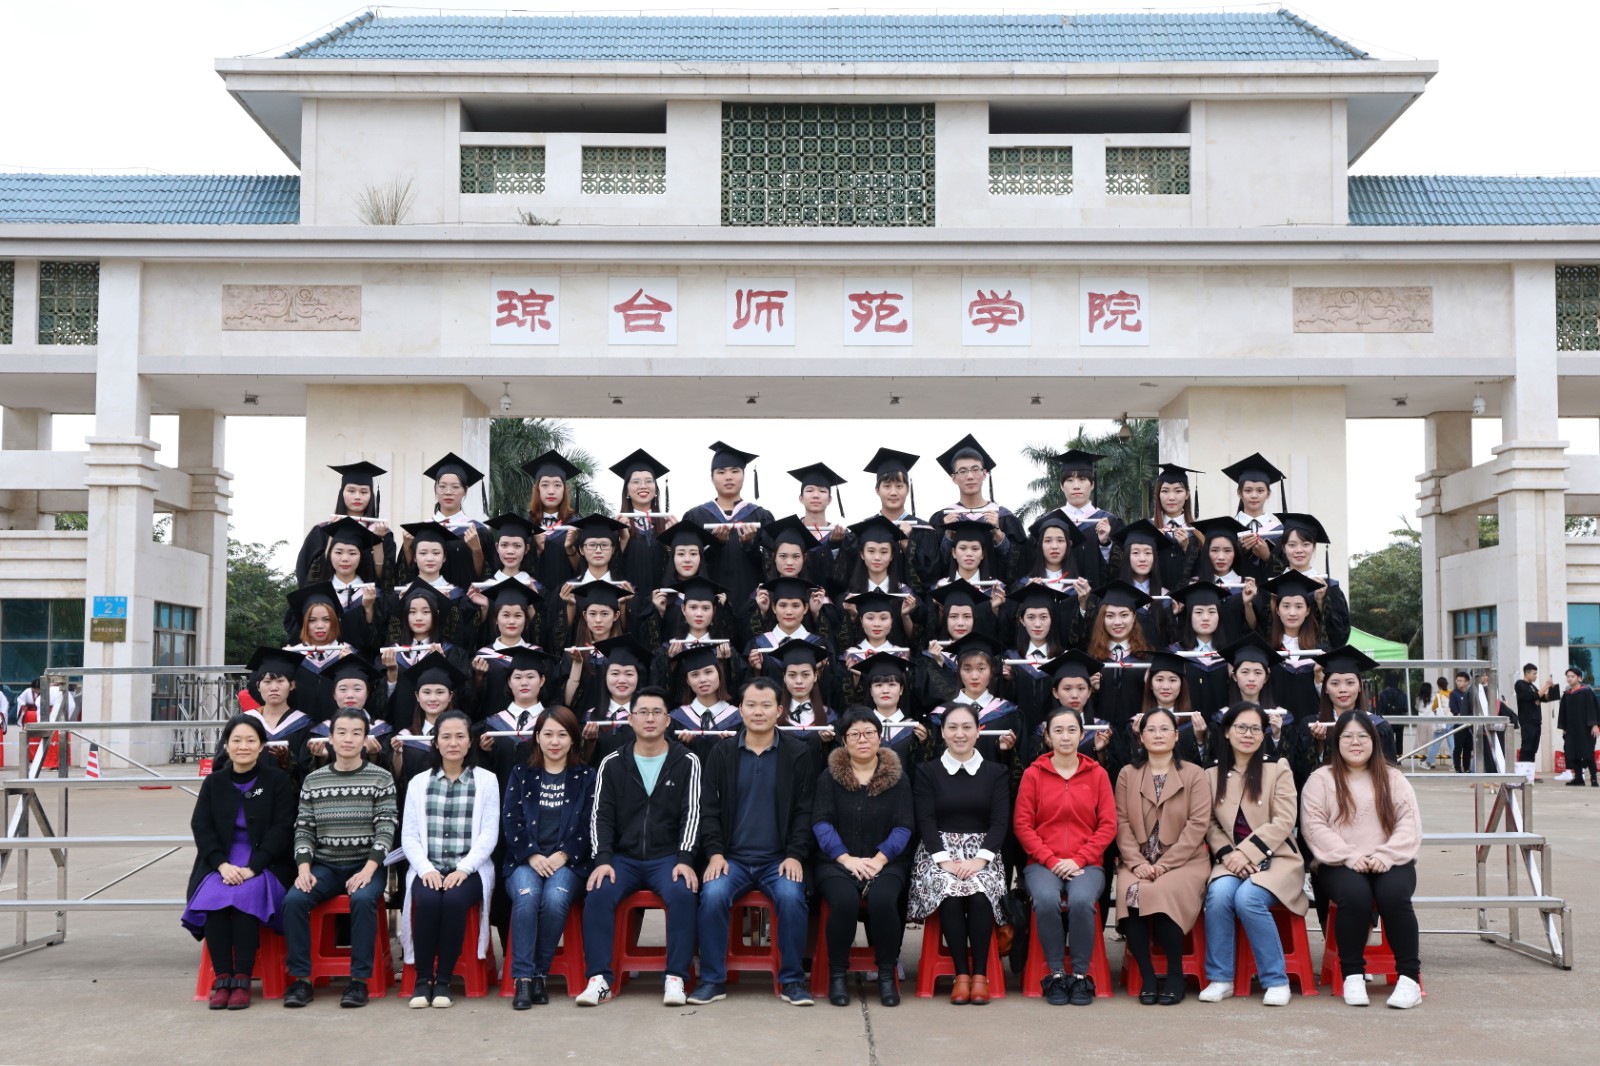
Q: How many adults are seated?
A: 12